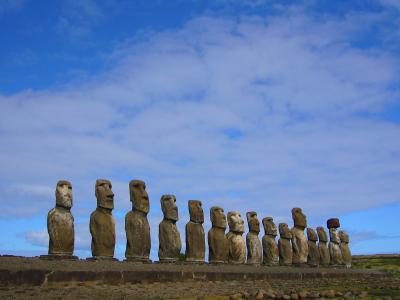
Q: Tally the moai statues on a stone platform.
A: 15